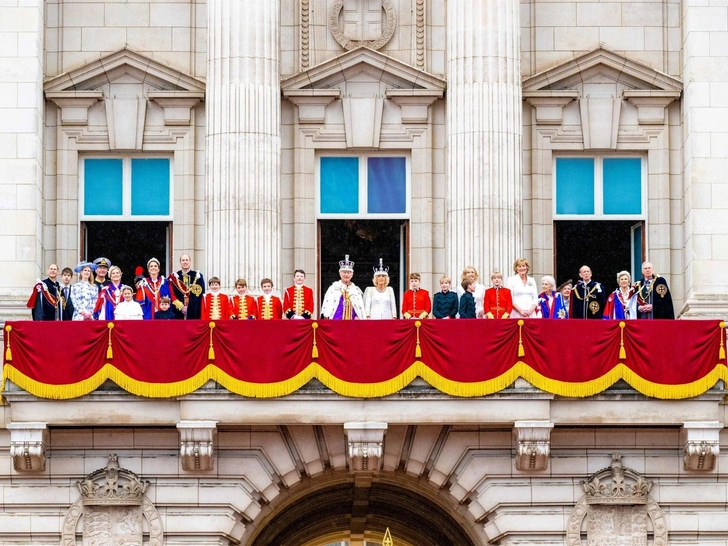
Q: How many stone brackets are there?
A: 5